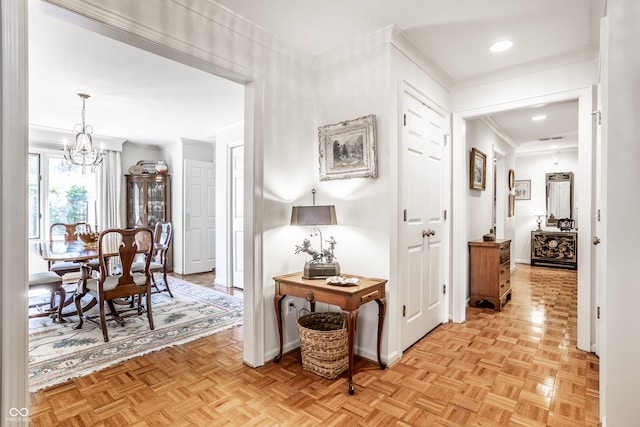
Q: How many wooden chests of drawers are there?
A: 1